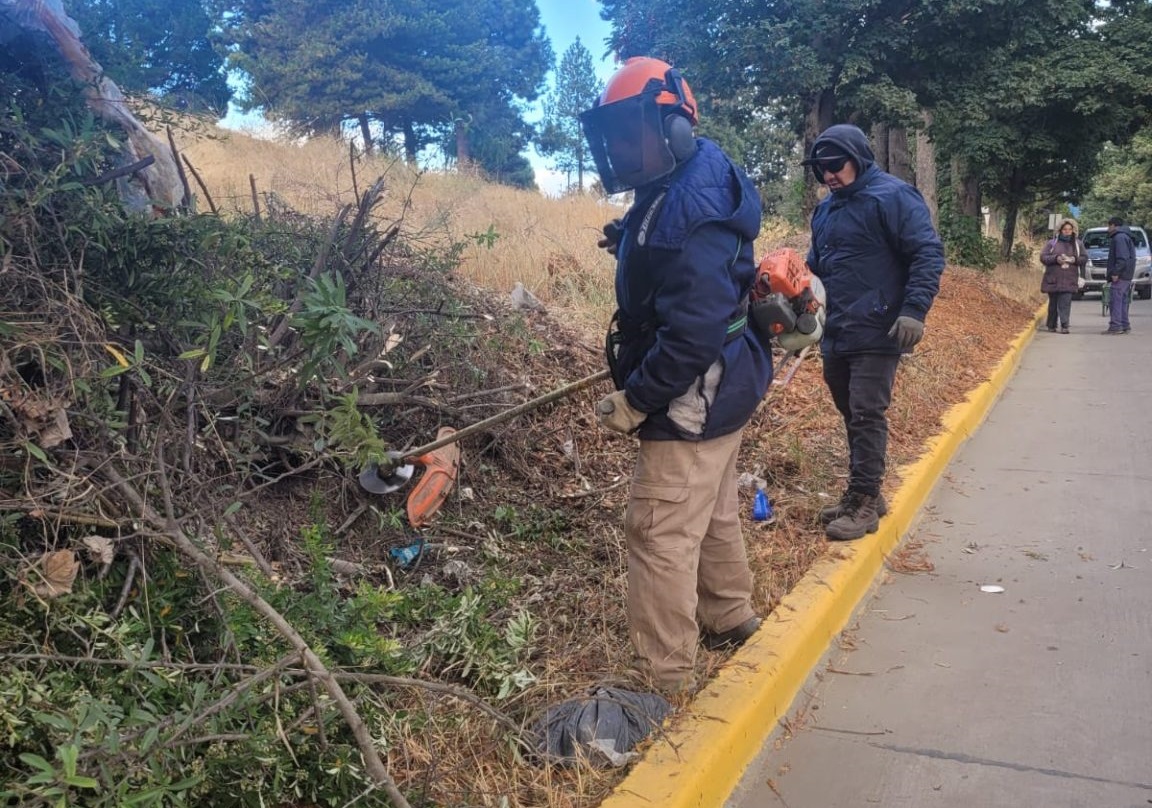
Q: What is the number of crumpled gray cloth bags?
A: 1